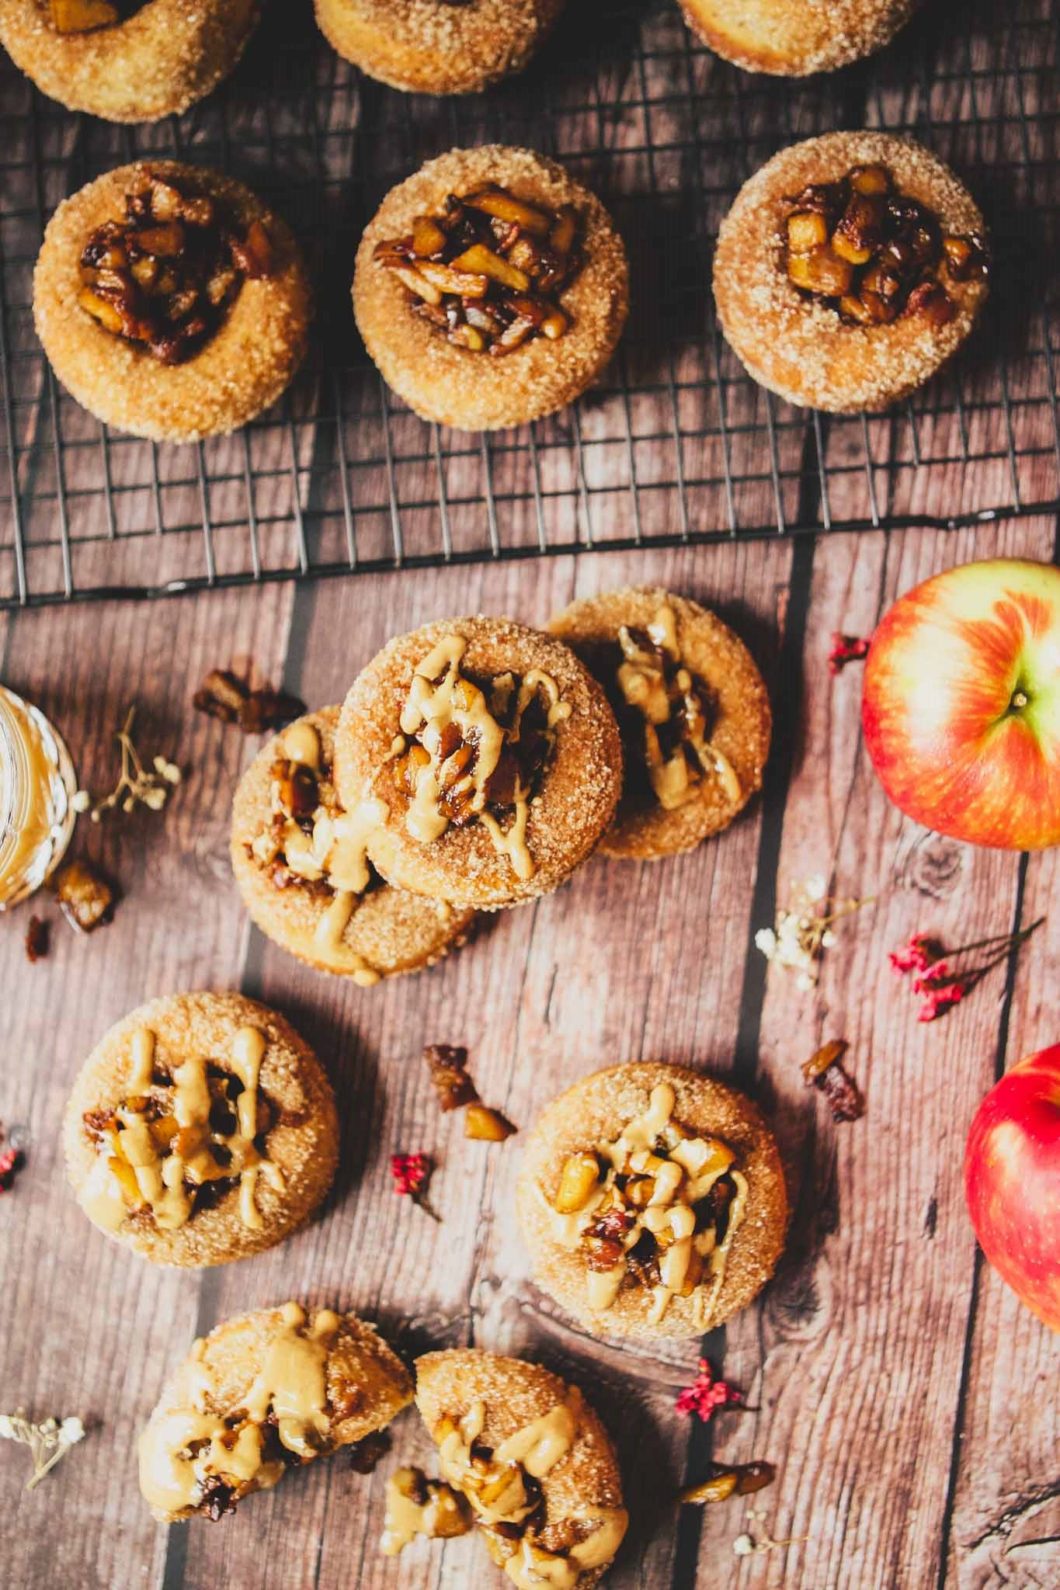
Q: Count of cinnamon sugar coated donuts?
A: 12